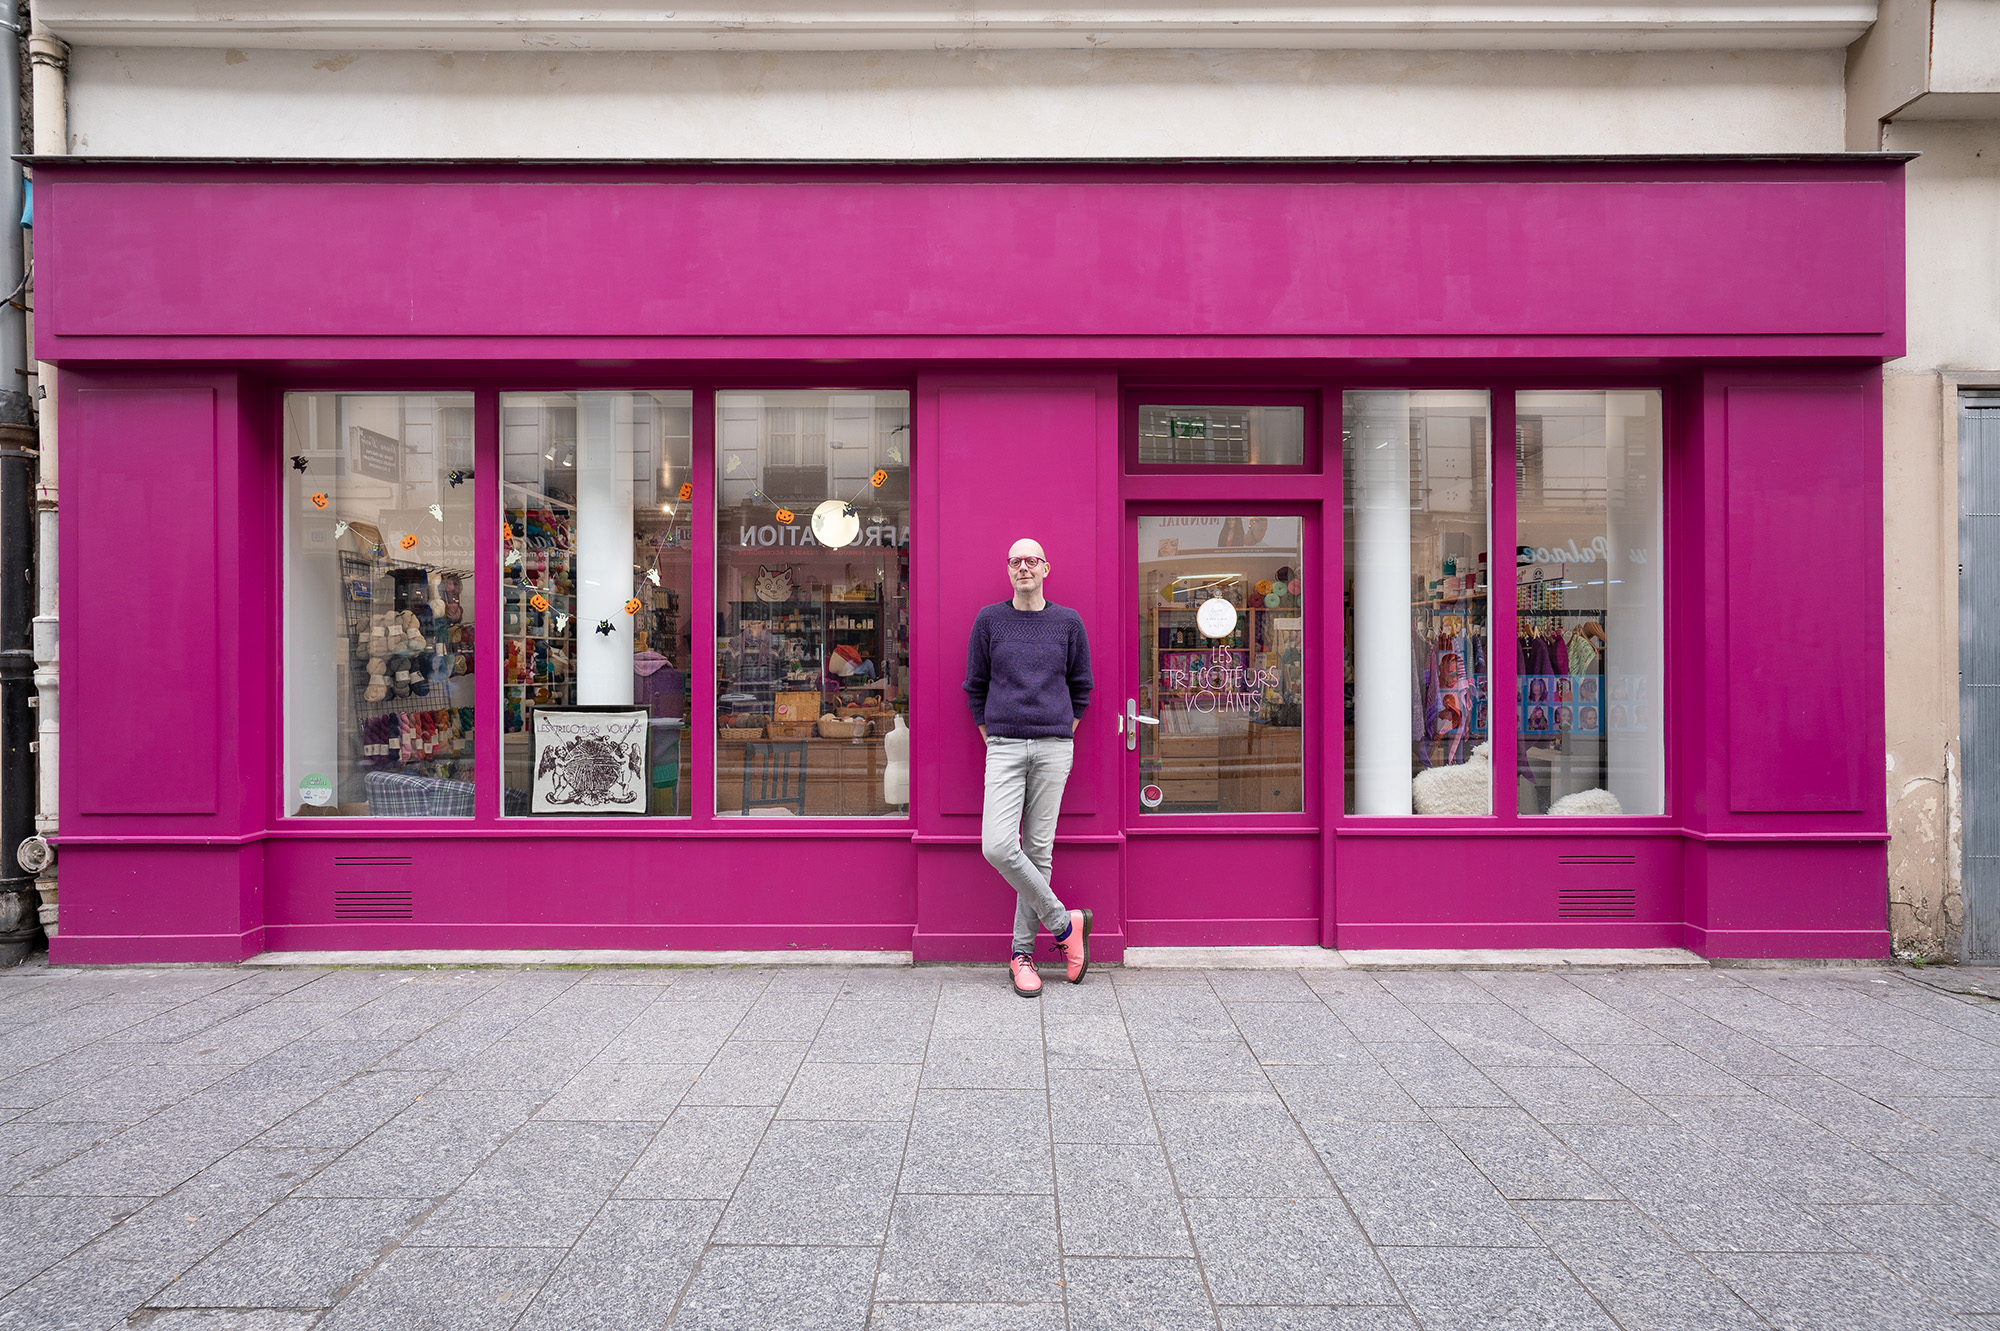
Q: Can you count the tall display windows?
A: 5